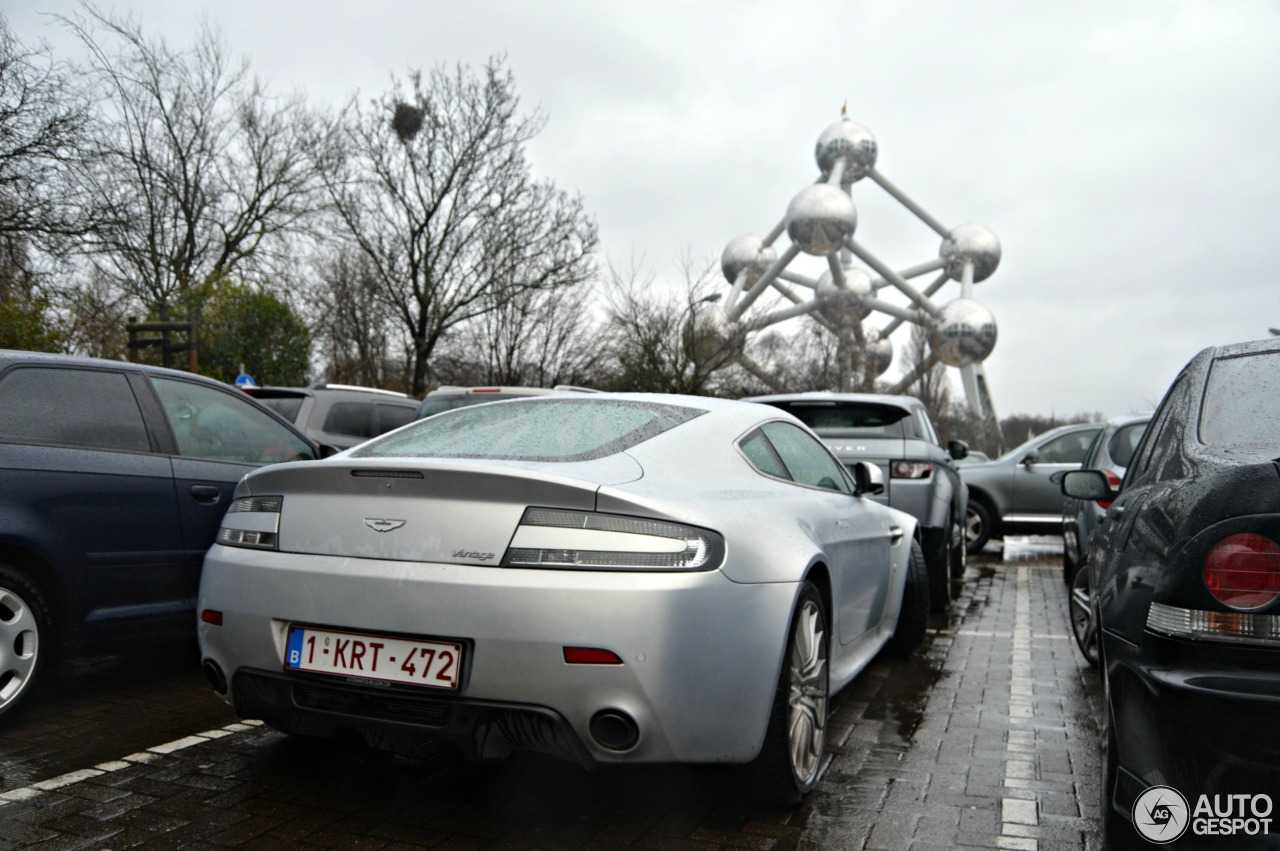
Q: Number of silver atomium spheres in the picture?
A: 8